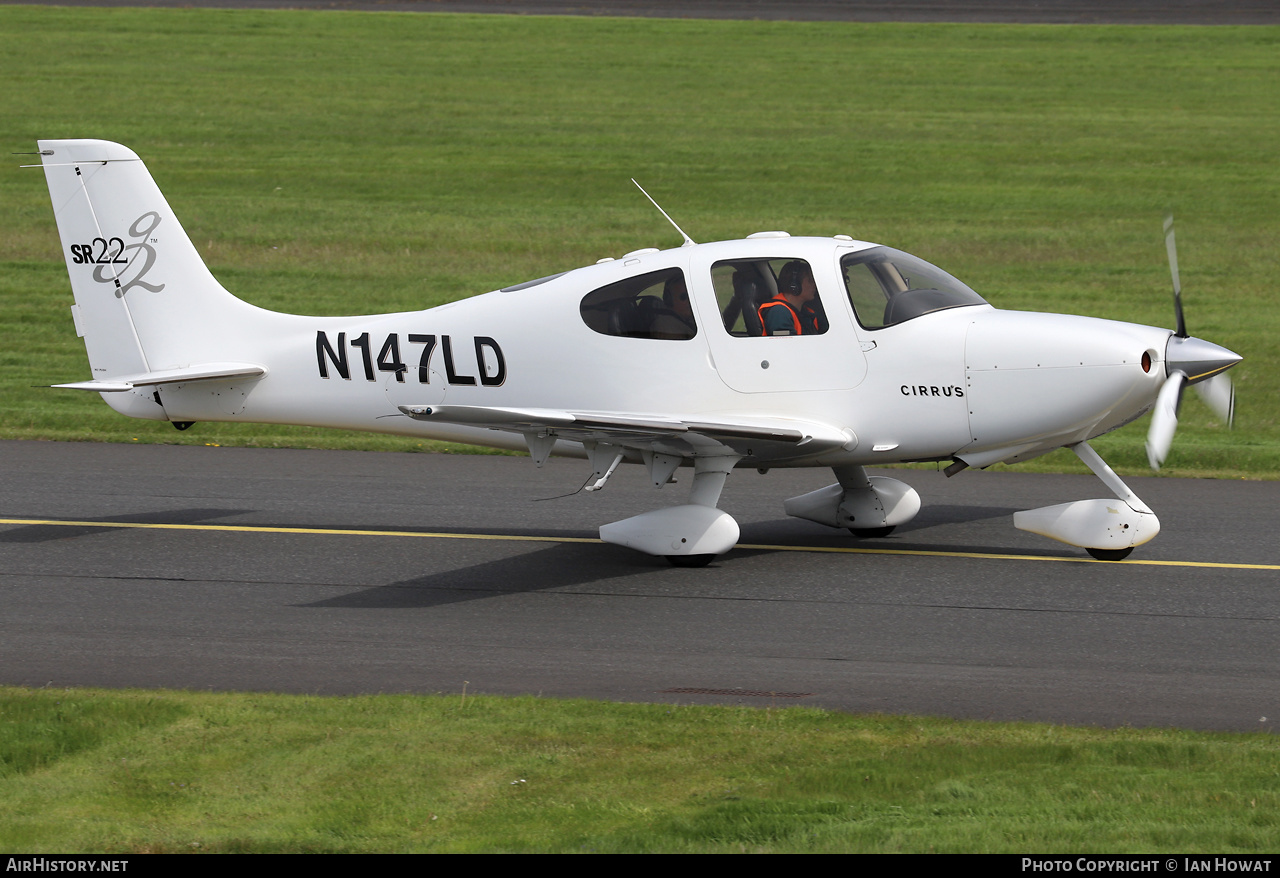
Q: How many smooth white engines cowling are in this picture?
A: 1